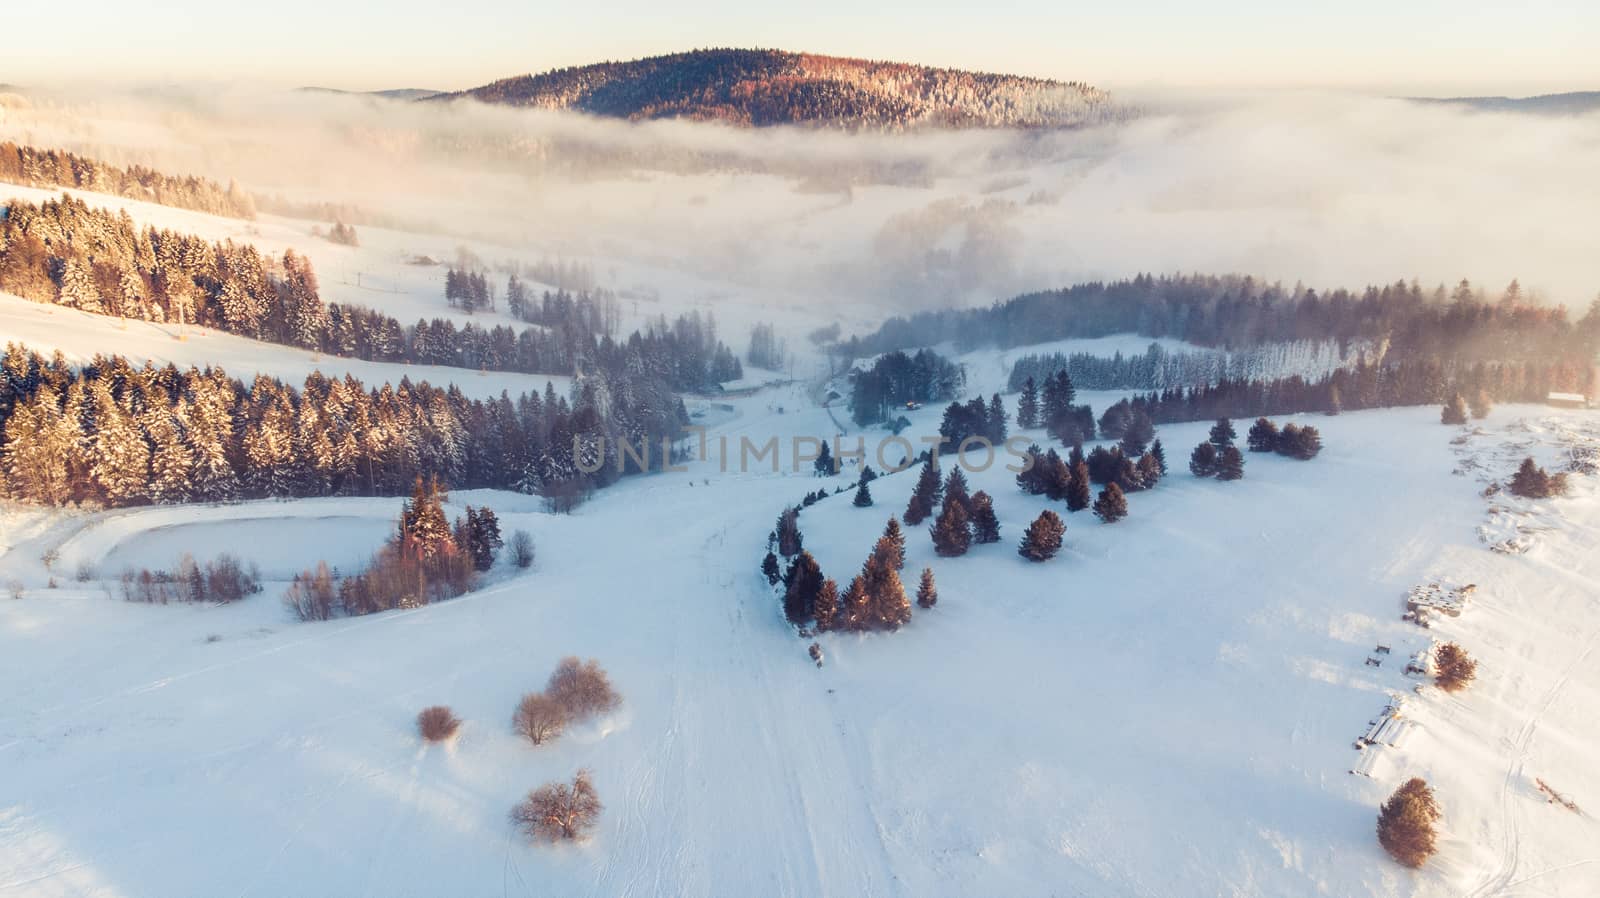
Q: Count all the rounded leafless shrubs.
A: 4